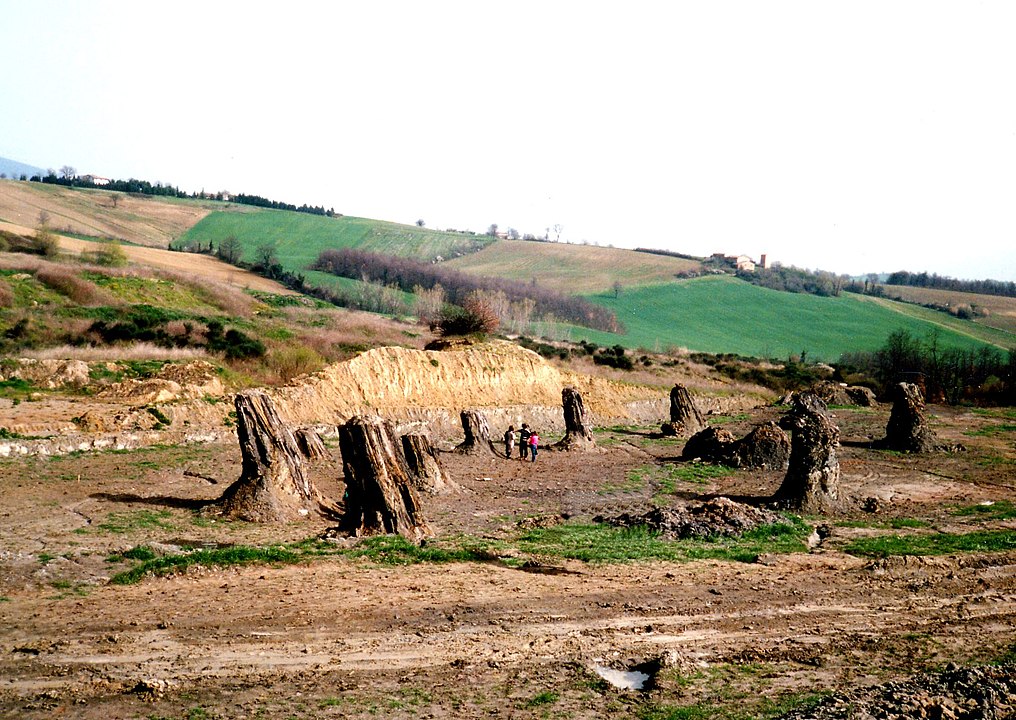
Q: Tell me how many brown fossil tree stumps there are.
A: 9